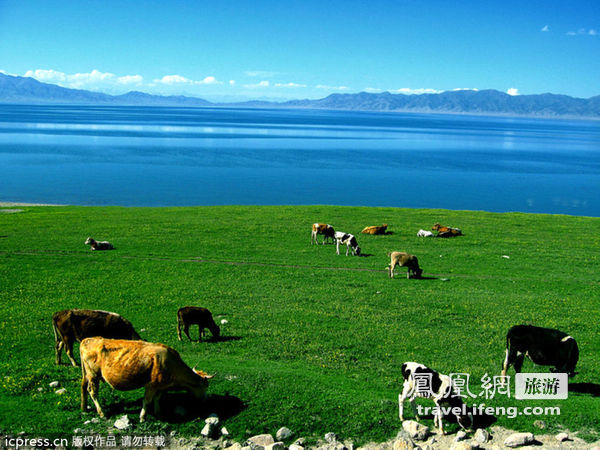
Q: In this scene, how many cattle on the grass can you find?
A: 12